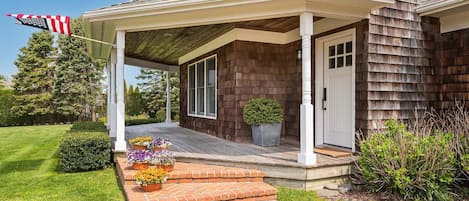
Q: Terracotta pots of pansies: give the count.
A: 5